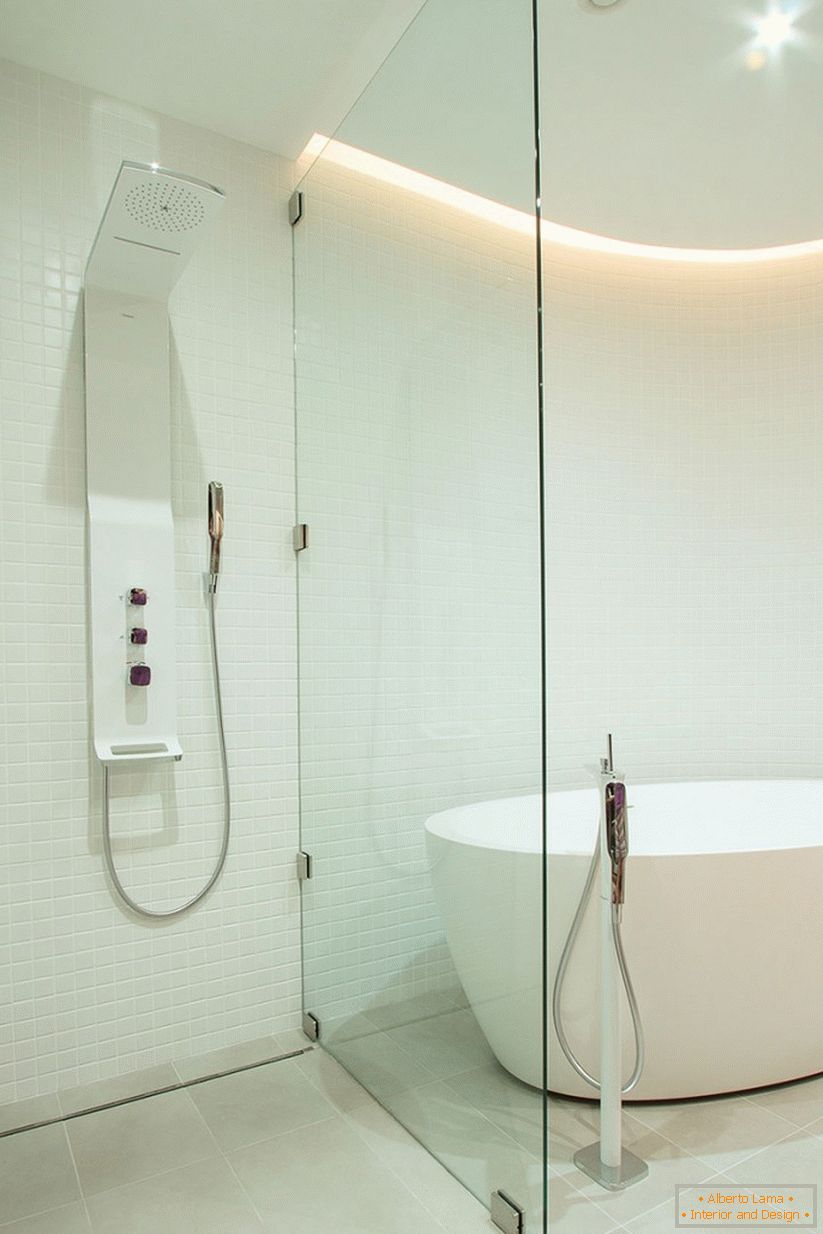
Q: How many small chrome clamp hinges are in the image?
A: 5